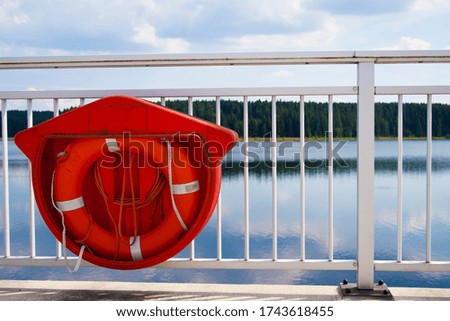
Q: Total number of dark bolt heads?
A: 4